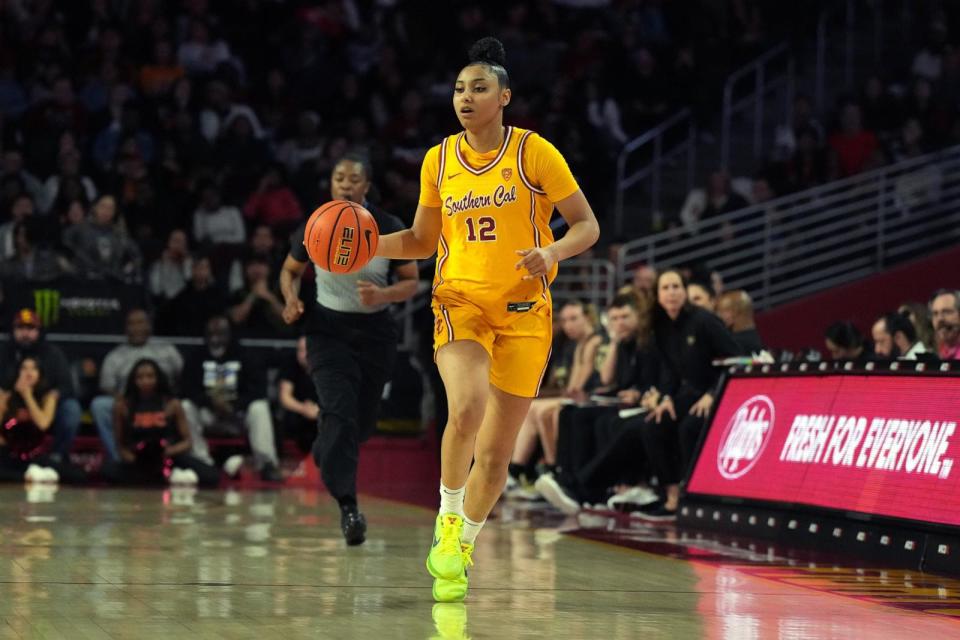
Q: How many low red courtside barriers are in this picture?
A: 1